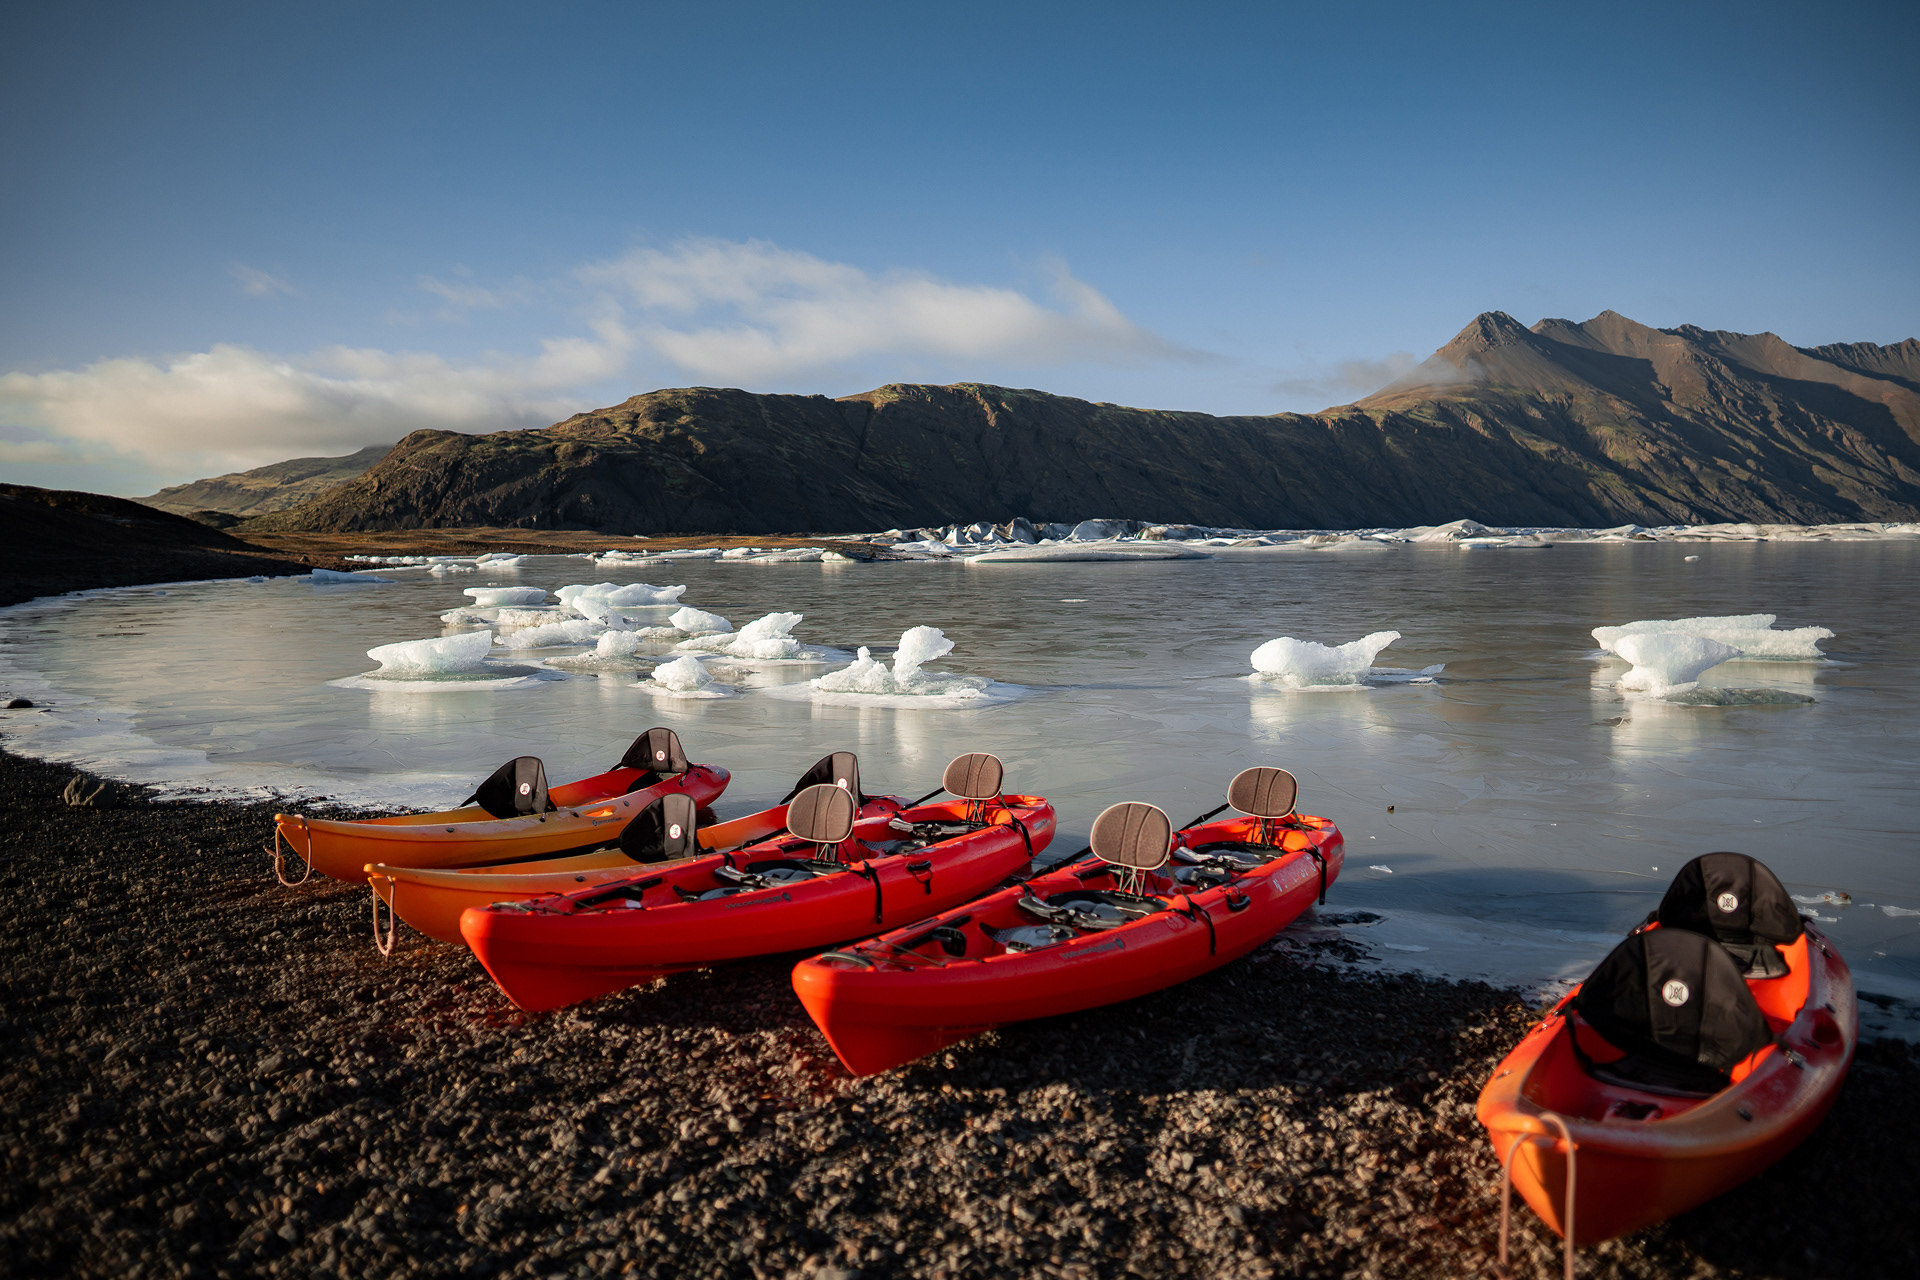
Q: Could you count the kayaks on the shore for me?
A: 5